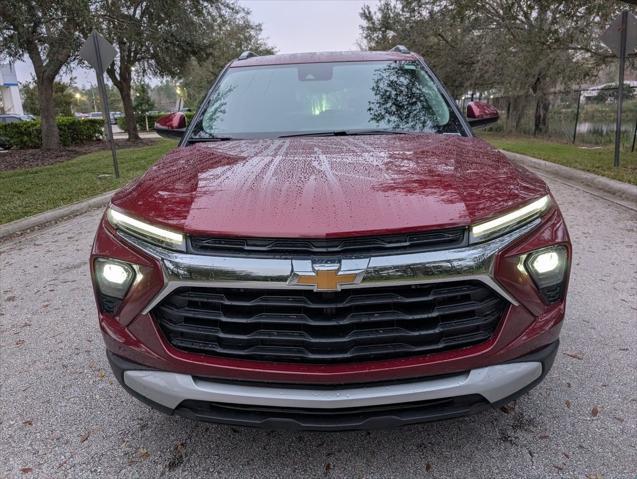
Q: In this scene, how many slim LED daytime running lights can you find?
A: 2